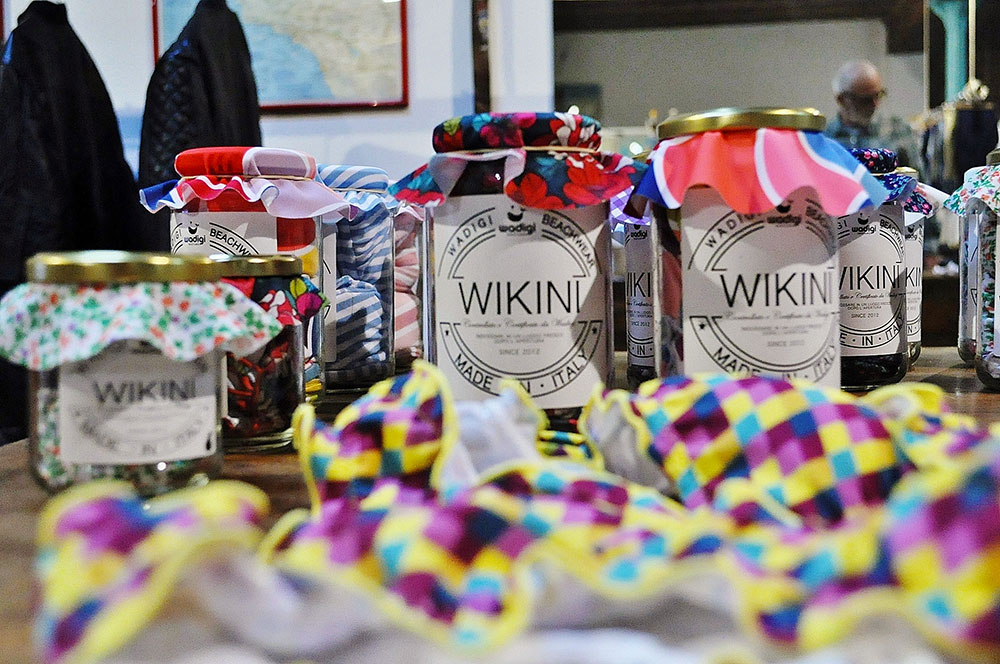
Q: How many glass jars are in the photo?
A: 12